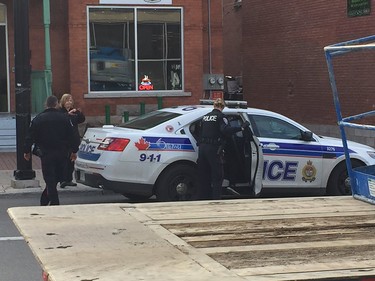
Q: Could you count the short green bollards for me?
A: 4